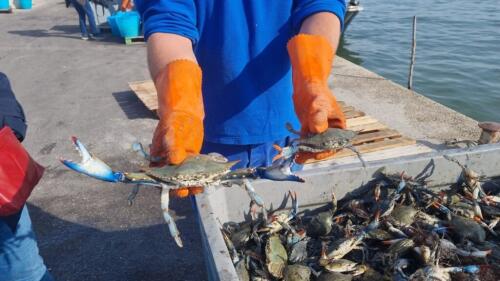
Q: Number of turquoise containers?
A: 4